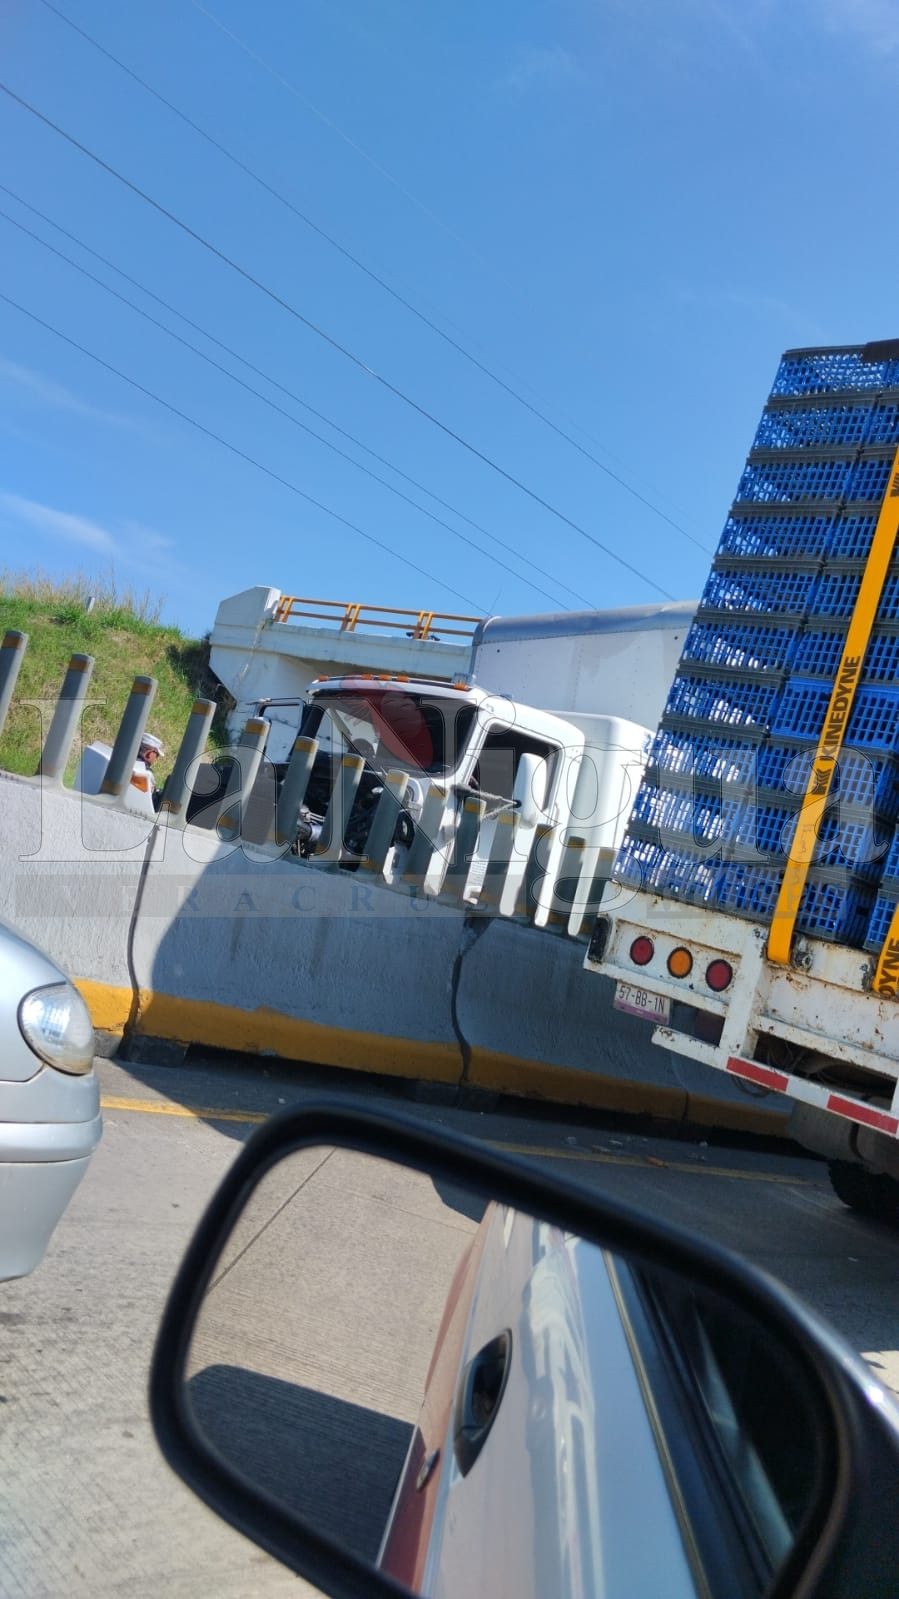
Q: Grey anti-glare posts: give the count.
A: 14